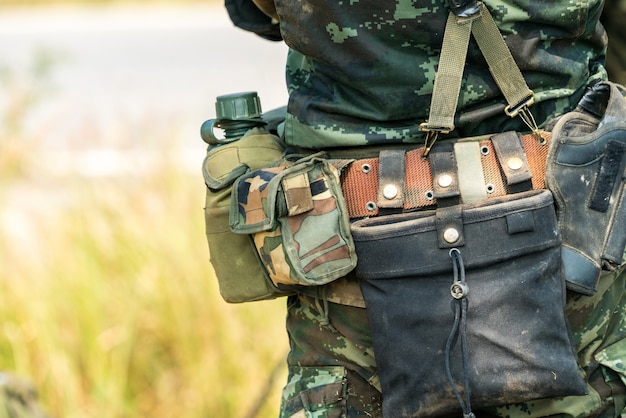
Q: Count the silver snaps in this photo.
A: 4